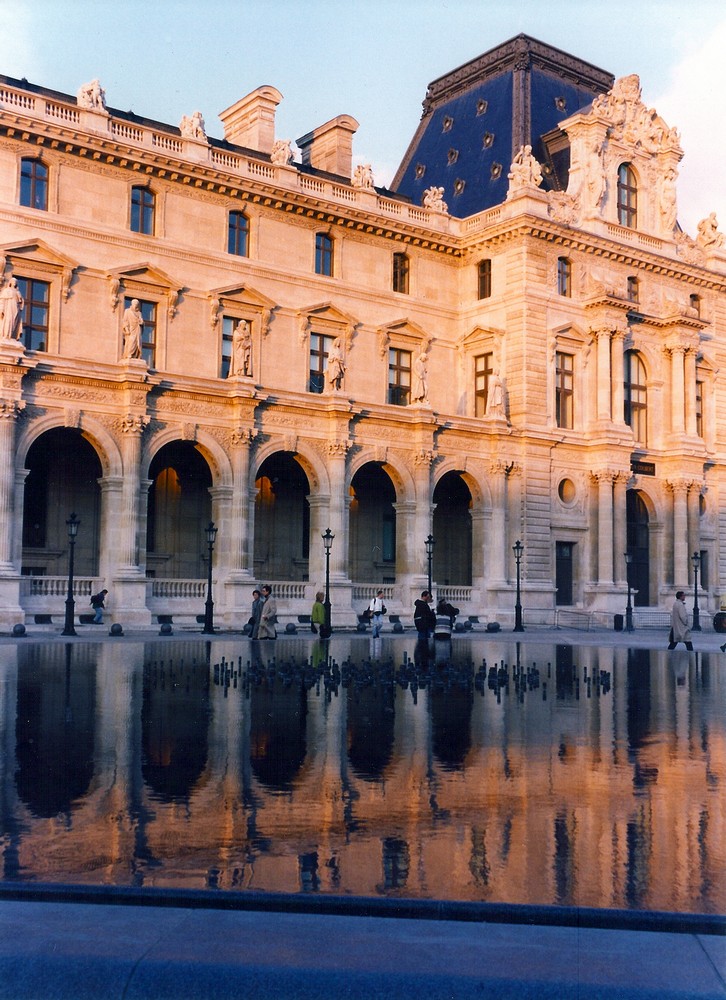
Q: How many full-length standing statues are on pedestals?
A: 6